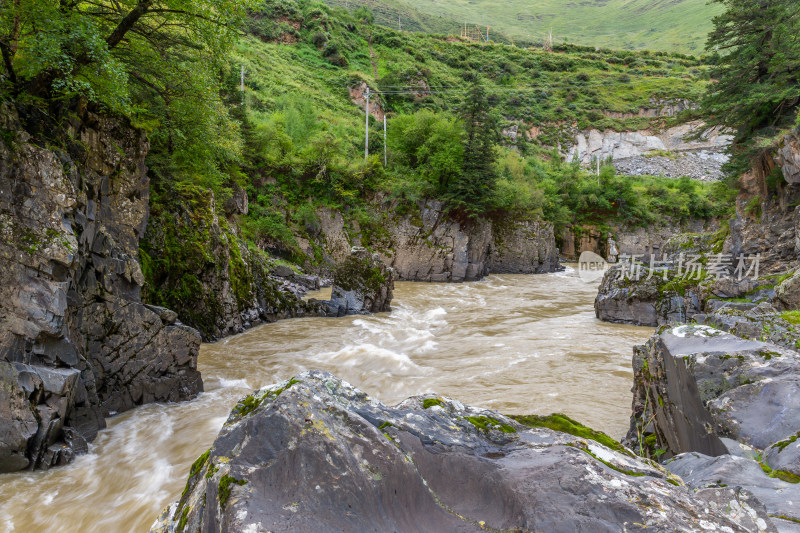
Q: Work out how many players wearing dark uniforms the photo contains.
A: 0